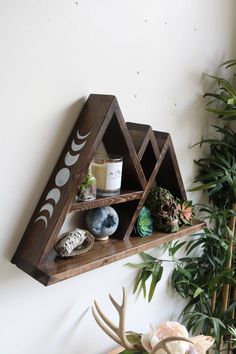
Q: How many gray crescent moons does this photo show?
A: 6